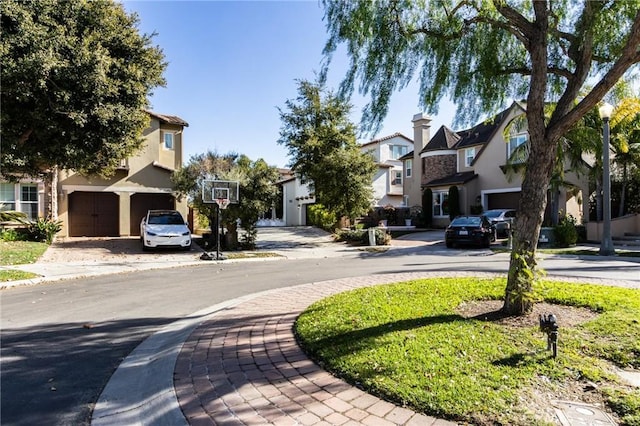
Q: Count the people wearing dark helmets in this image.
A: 0